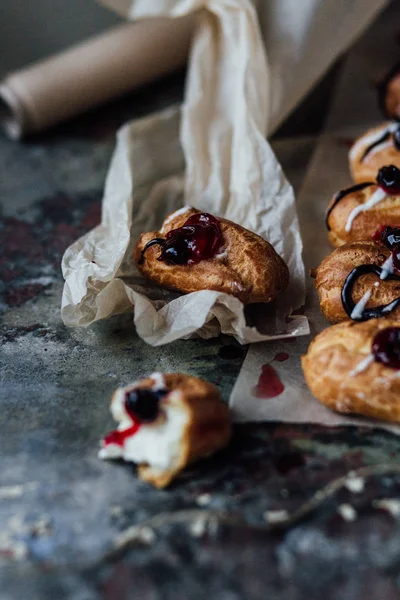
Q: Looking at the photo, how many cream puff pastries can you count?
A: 7